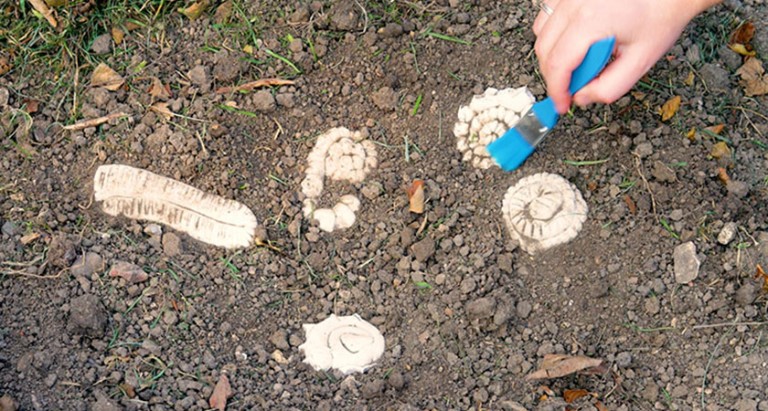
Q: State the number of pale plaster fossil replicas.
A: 5